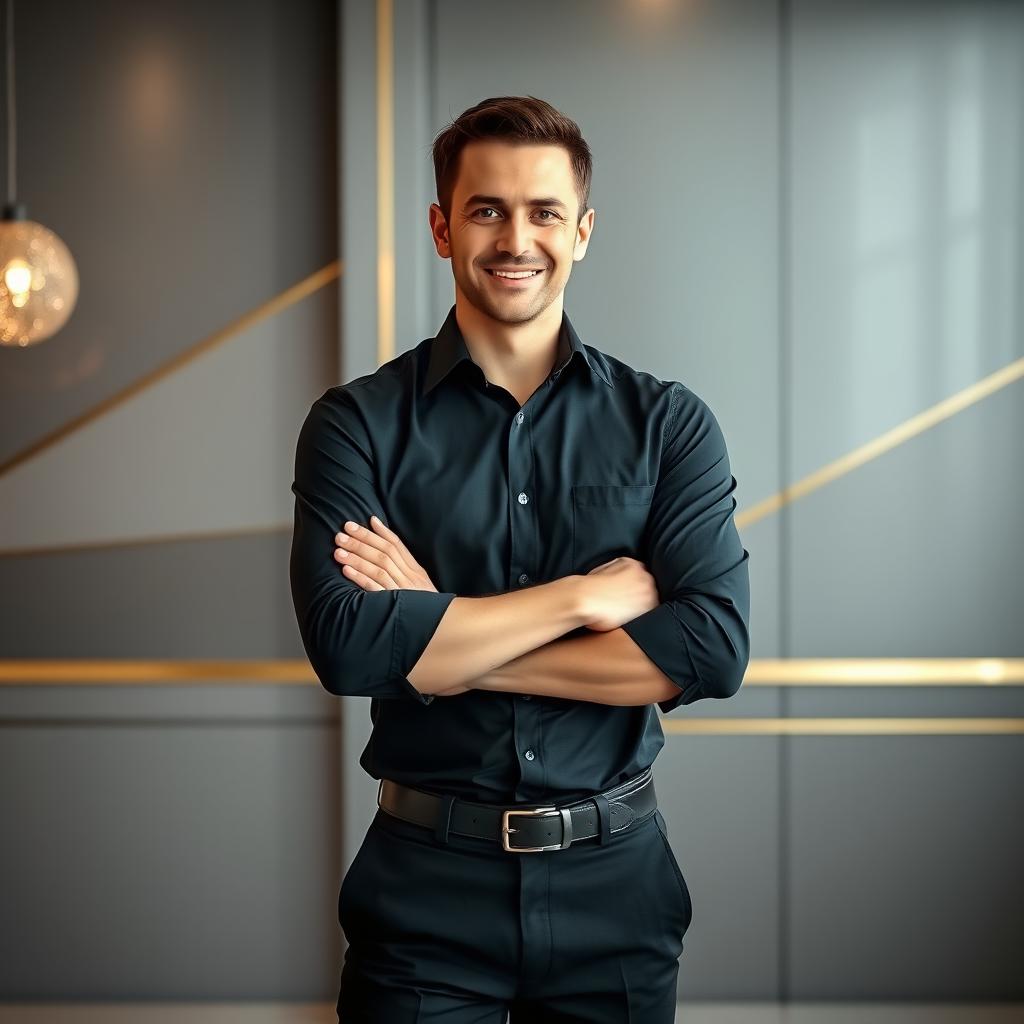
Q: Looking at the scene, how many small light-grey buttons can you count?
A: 4